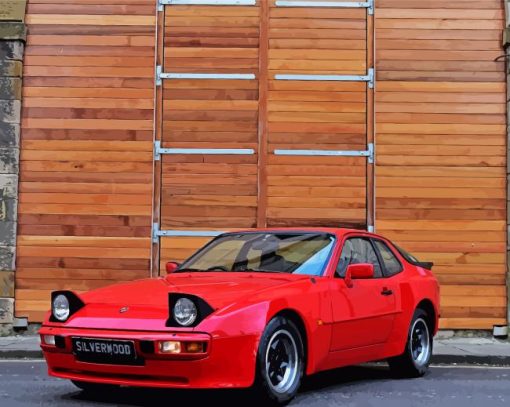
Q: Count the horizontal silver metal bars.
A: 7